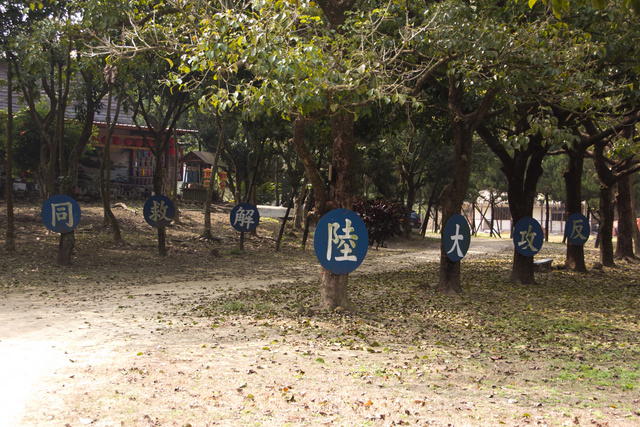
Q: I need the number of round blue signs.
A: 7